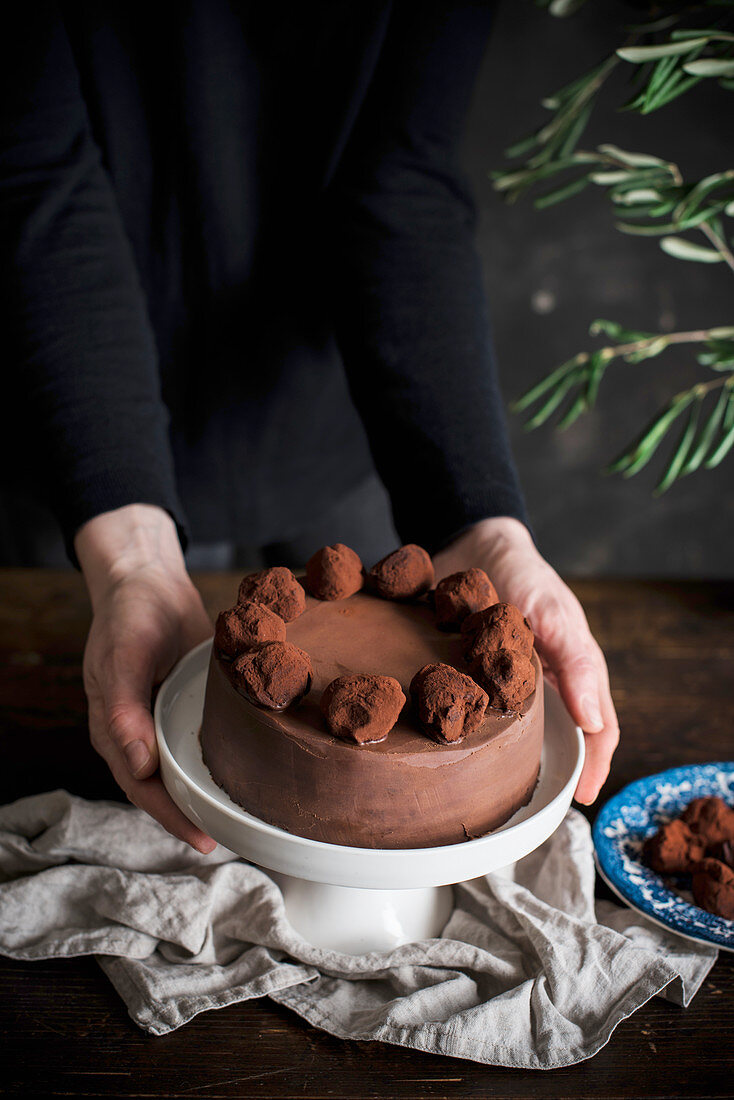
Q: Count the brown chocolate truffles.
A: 13